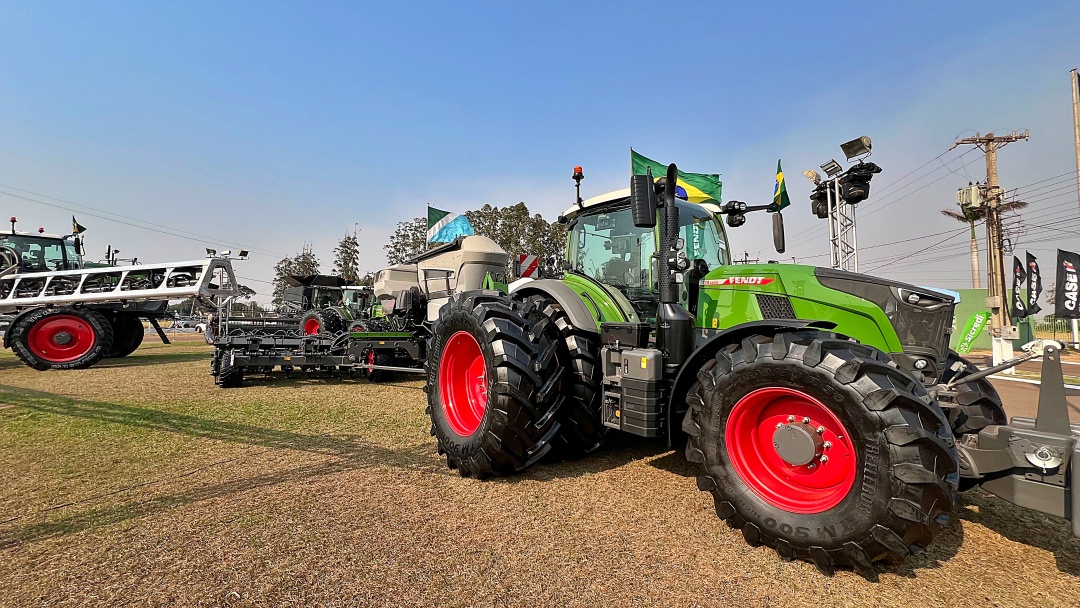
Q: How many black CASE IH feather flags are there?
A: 3